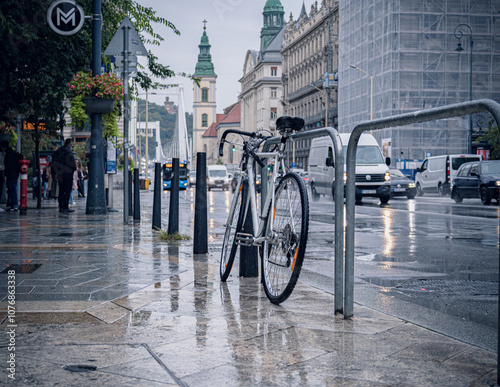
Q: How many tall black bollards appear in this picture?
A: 6